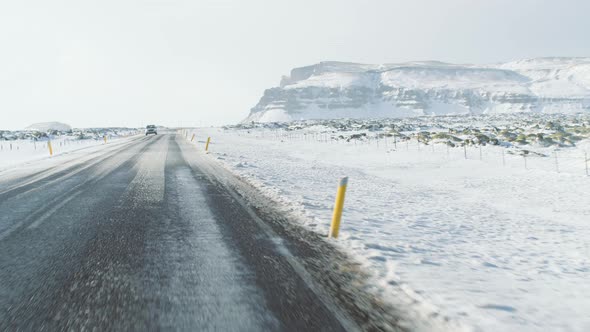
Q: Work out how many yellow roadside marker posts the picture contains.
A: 5